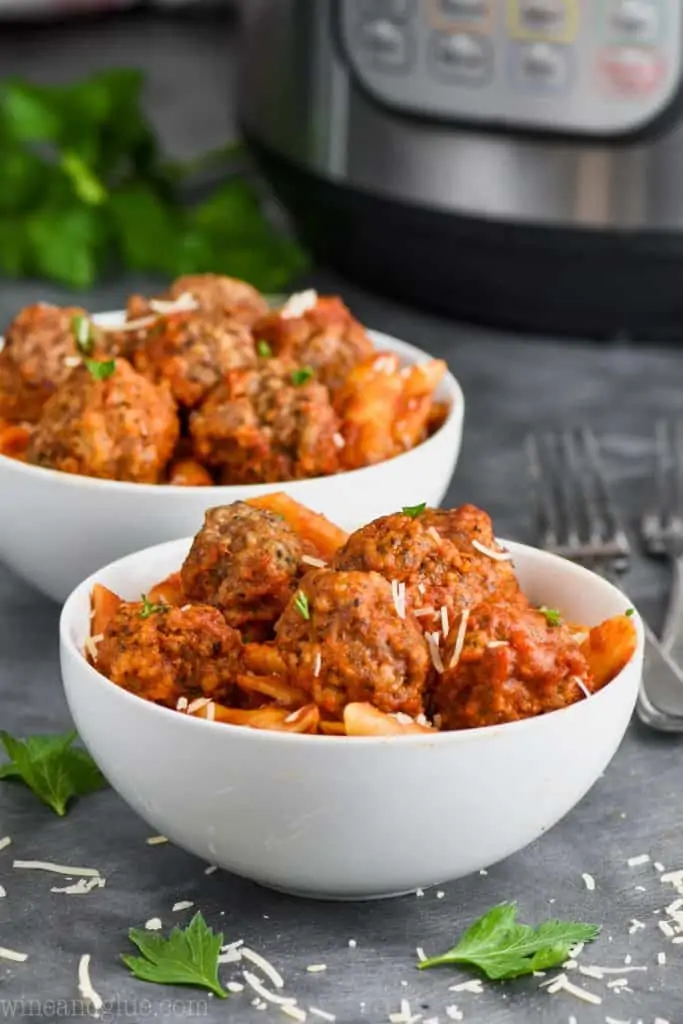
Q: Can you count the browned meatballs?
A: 11